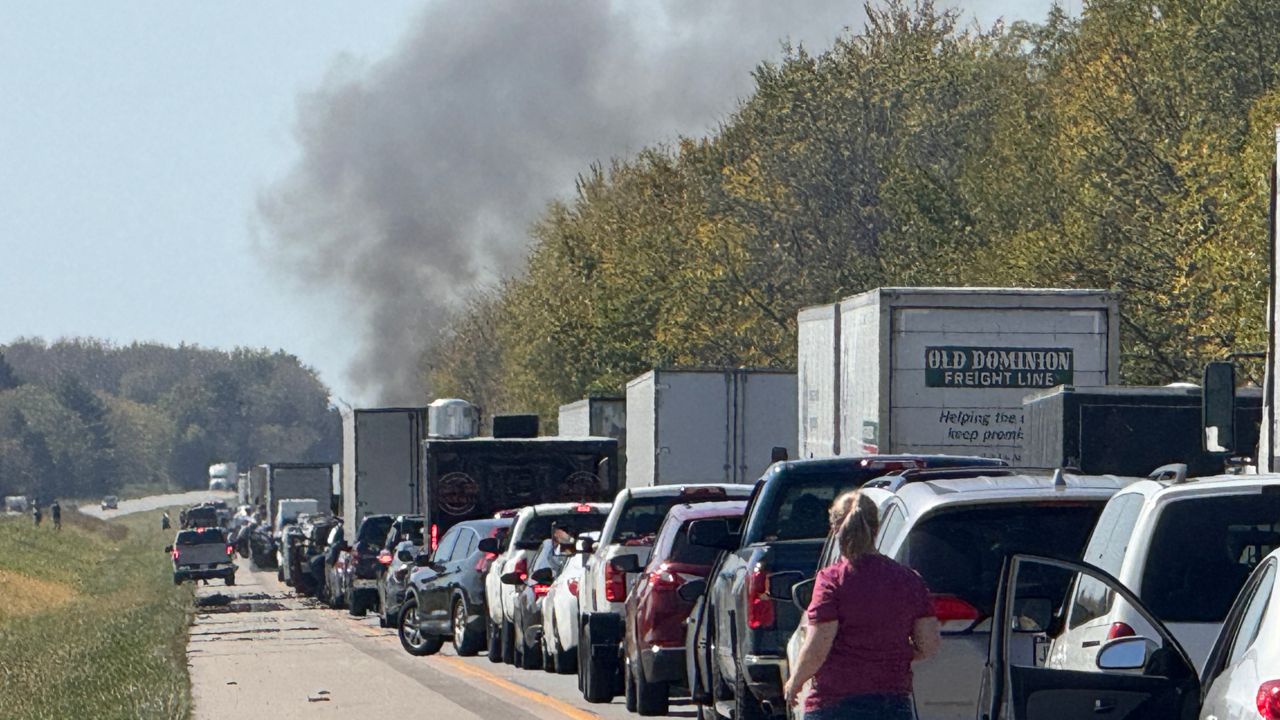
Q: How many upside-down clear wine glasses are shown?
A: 0